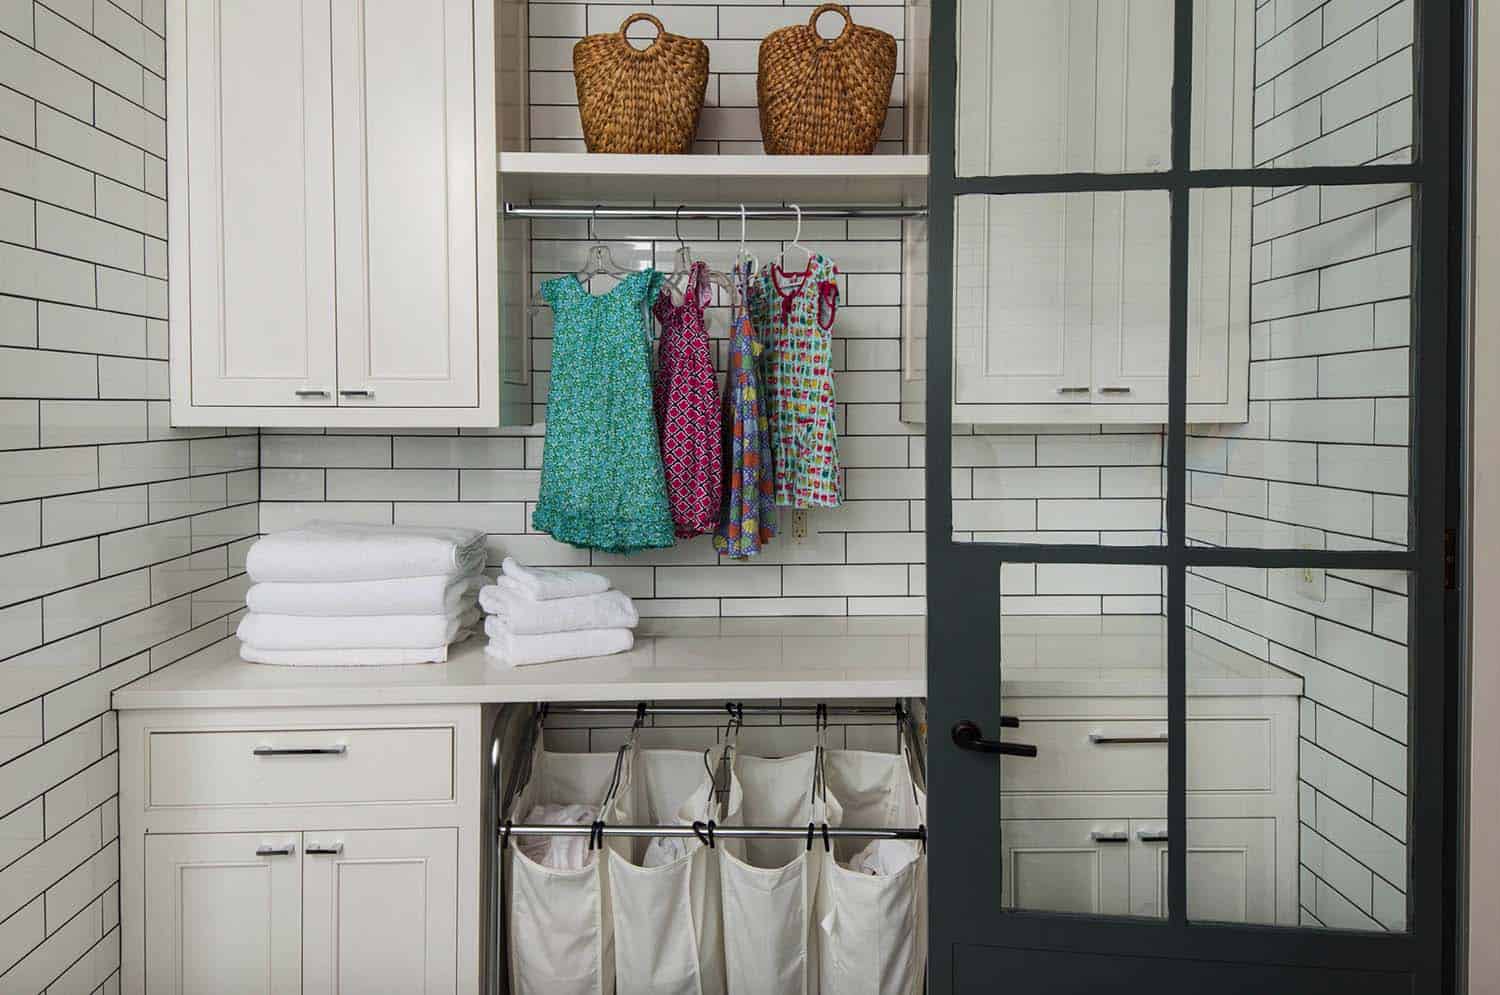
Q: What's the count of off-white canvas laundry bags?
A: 4